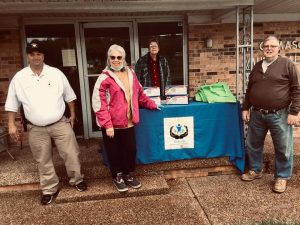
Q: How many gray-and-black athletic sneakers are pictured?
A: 2